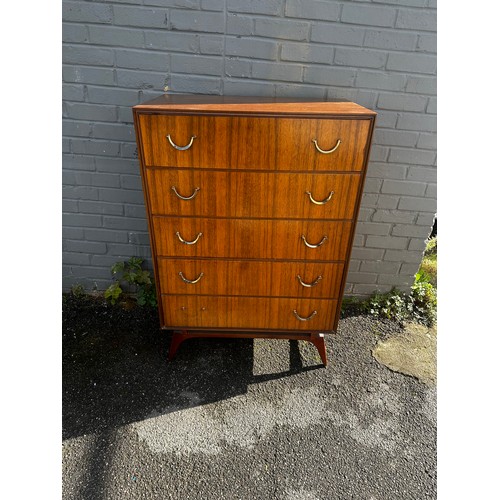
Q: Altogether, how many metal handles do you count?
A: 9